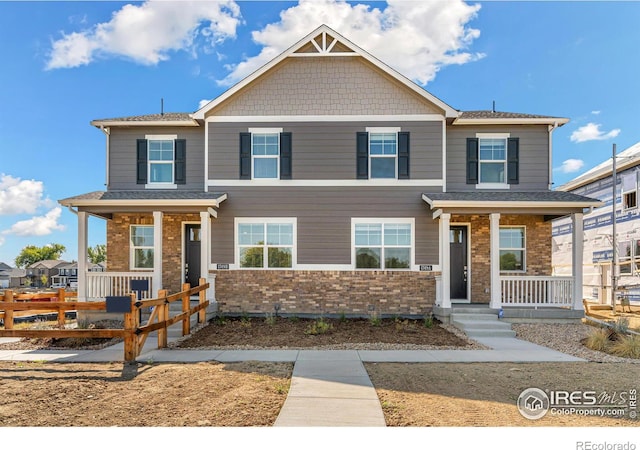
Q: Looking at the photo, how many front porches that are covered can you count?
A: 2